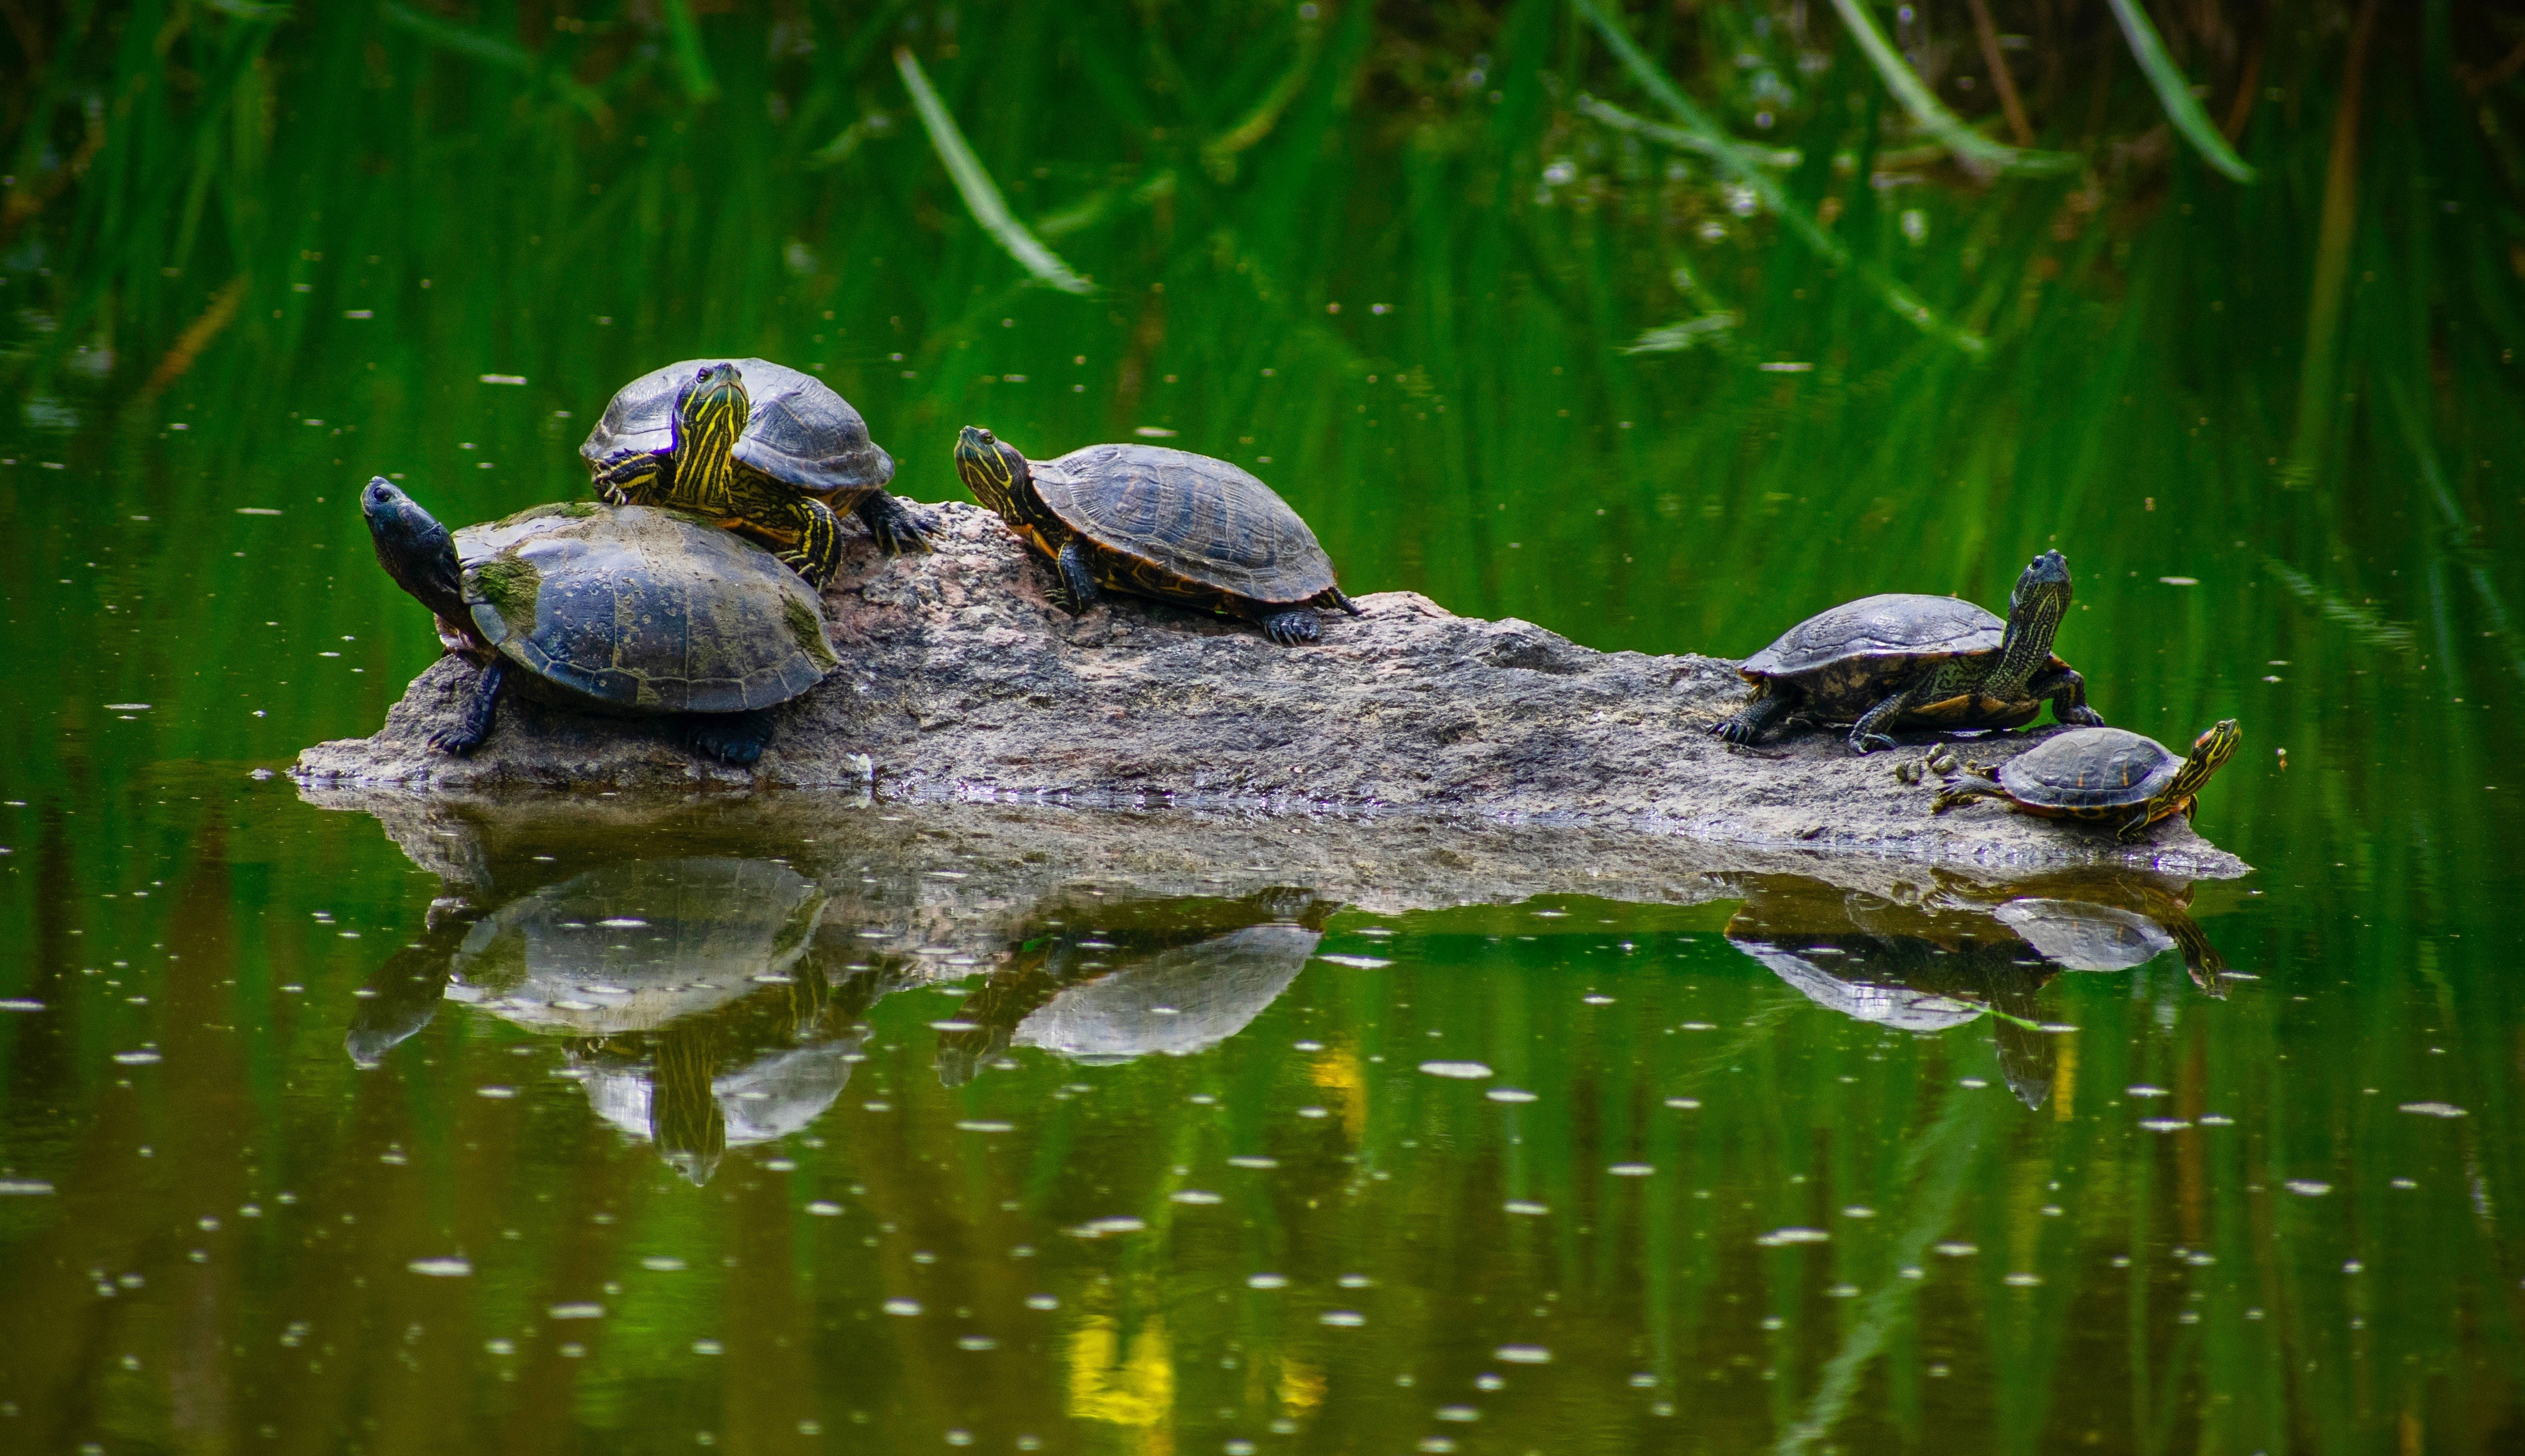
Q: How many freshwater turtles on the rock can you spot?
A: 5